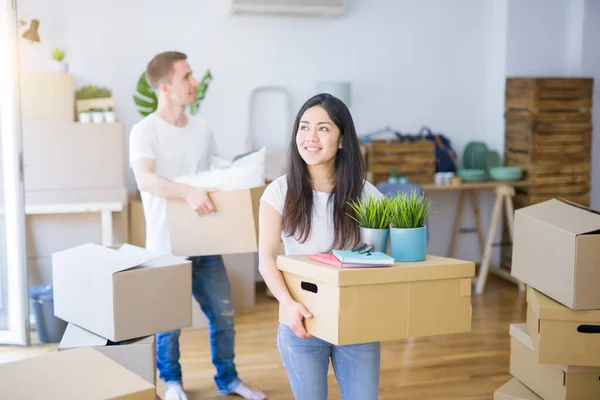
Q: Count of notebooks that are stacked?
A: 2